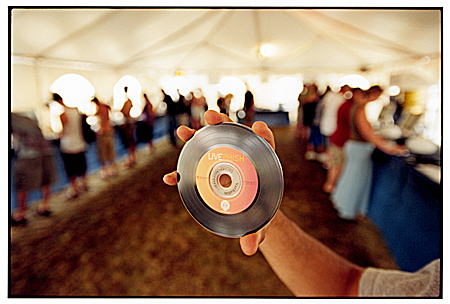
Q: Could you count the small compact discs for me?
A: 1